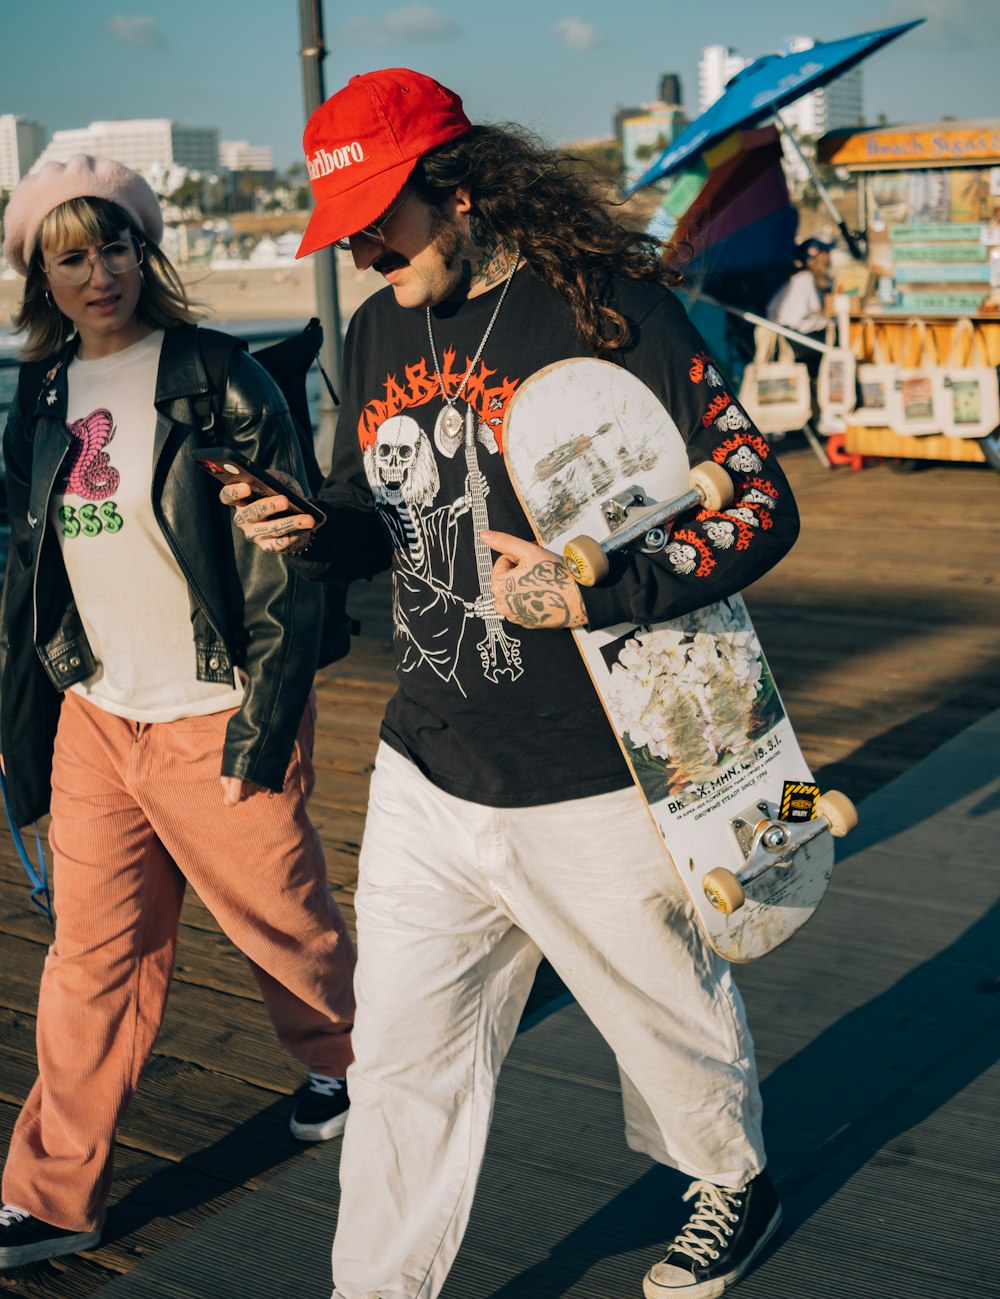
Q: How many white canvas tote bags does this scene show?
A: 5